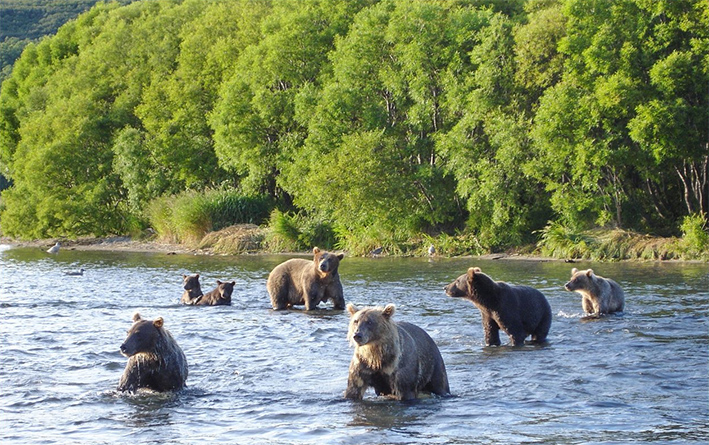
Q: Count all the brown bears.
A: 7